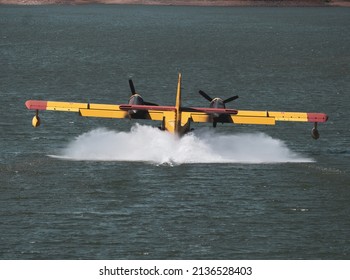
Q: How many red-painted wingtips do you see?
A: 2